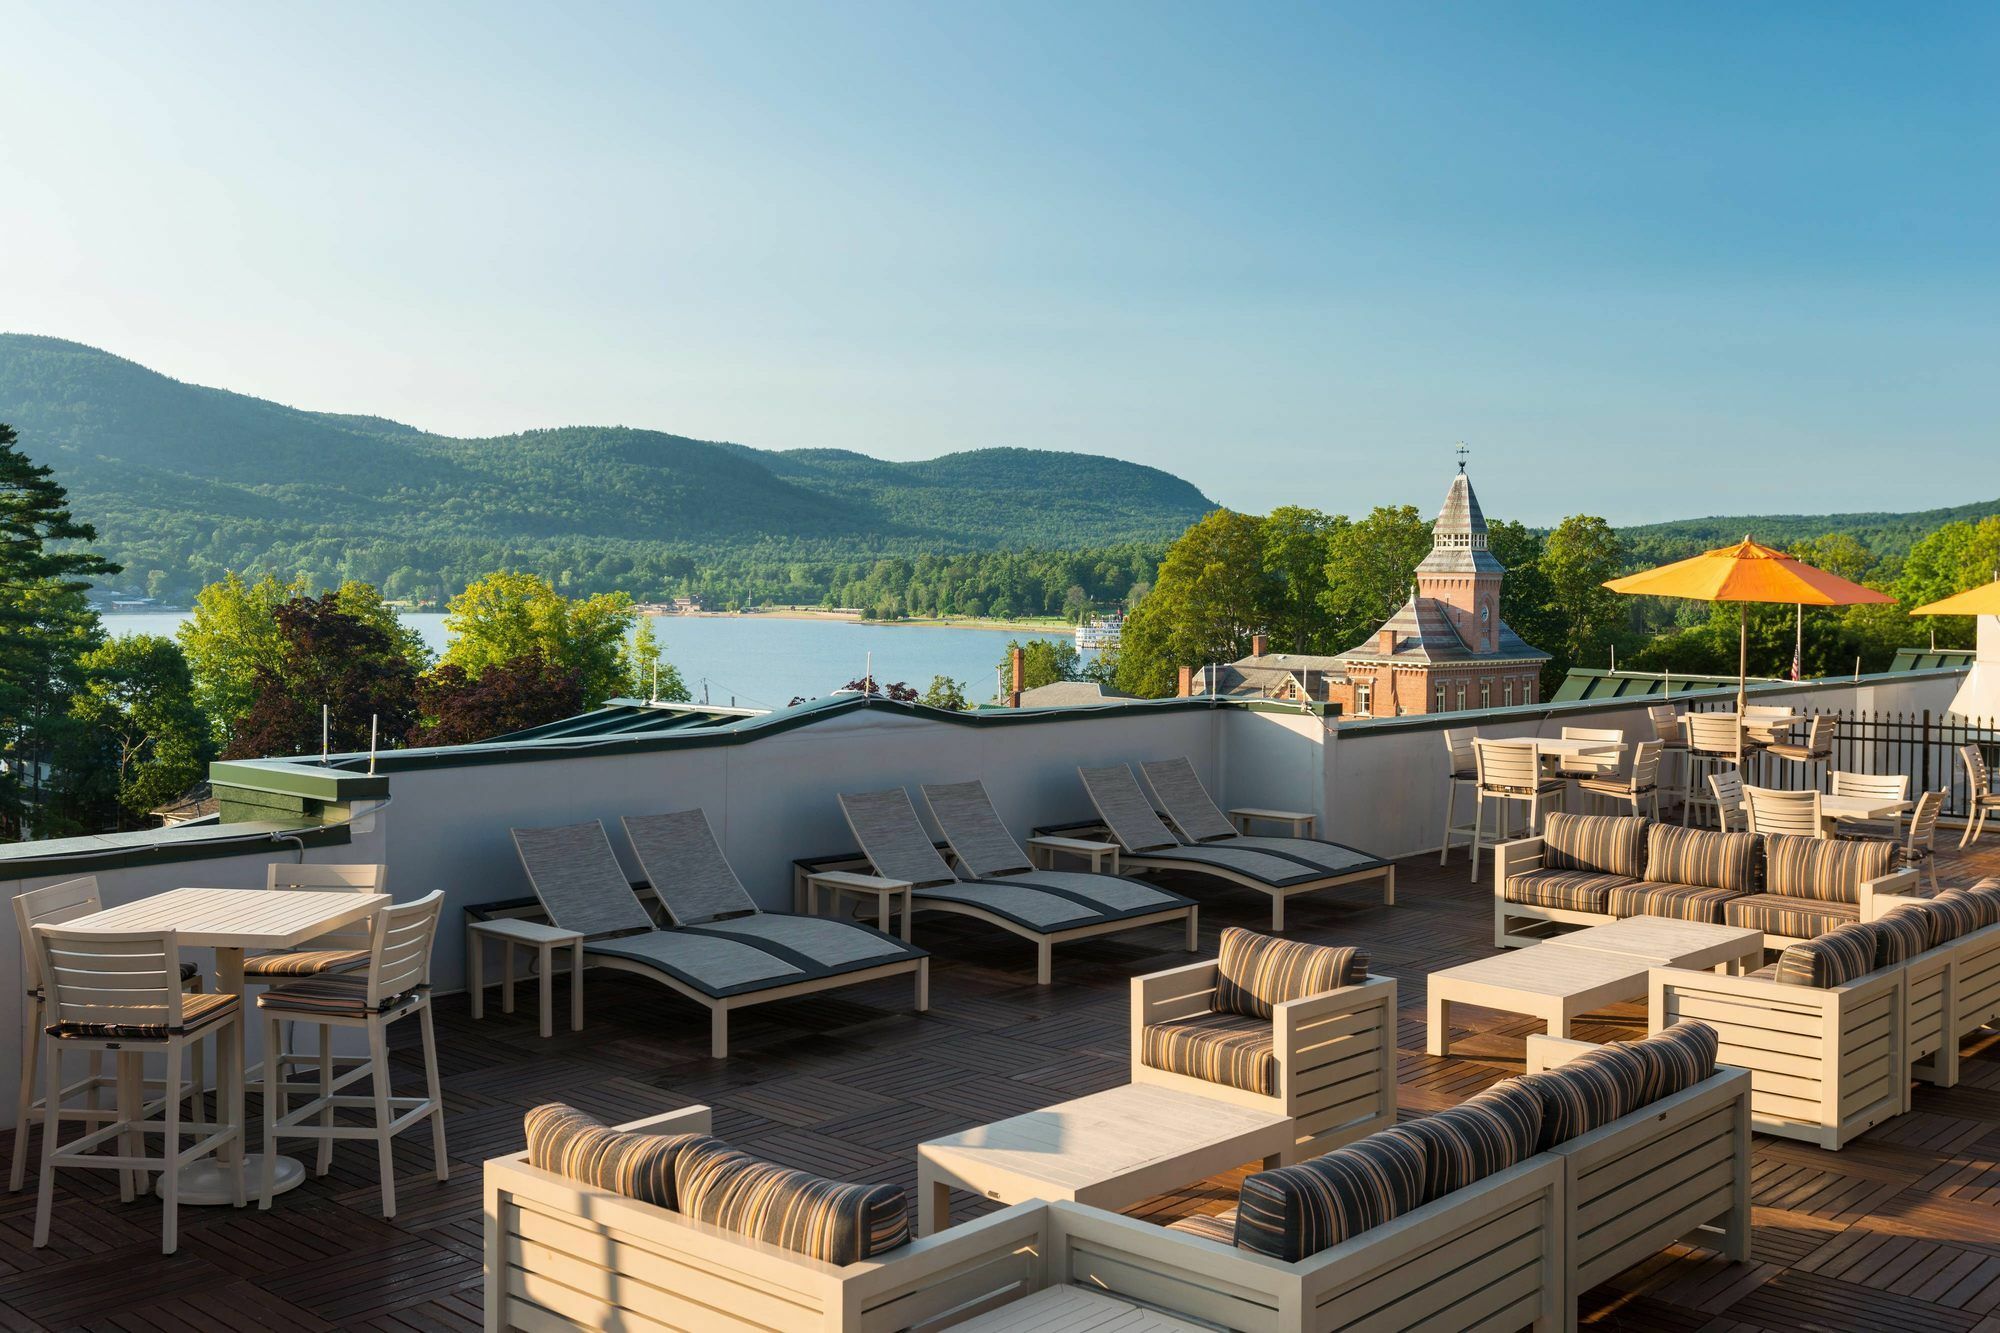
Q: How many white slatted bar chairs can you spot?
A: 12